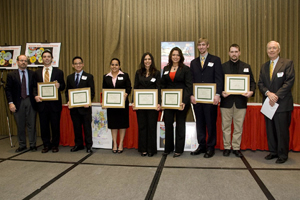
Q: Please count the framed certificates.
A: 7